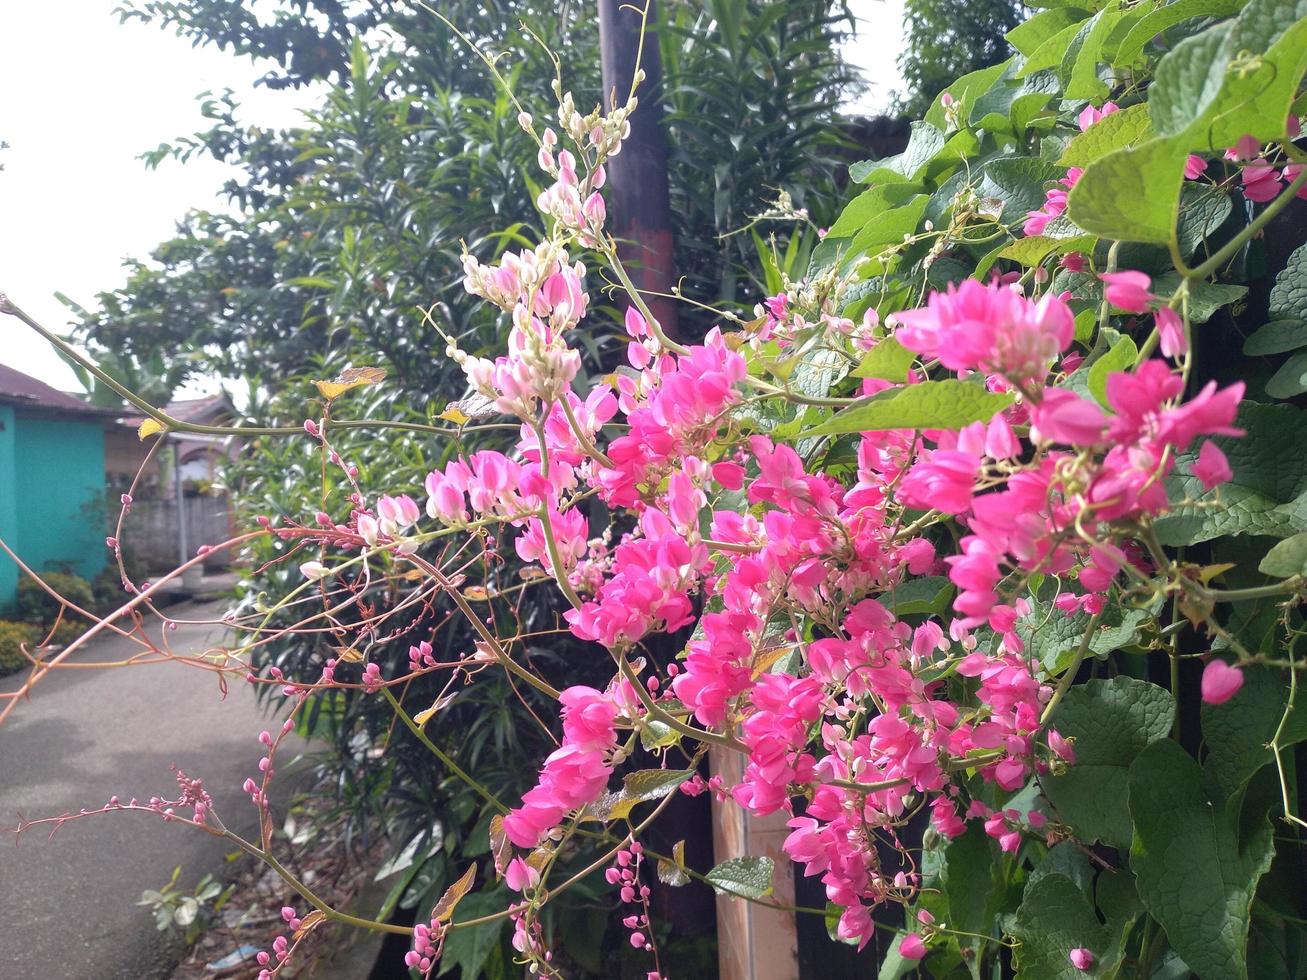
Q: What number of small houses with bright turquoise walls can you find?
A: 1